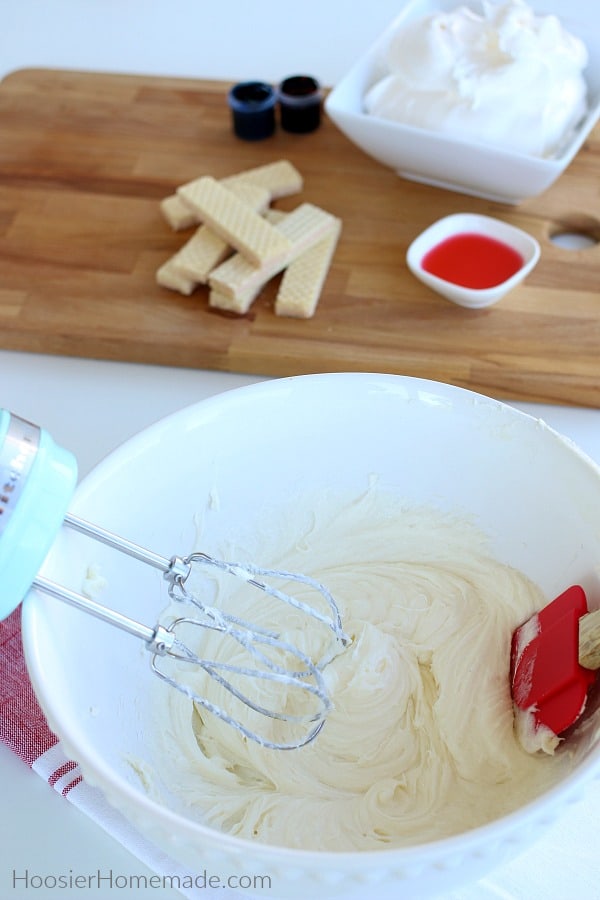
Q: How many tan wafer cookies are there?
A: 7